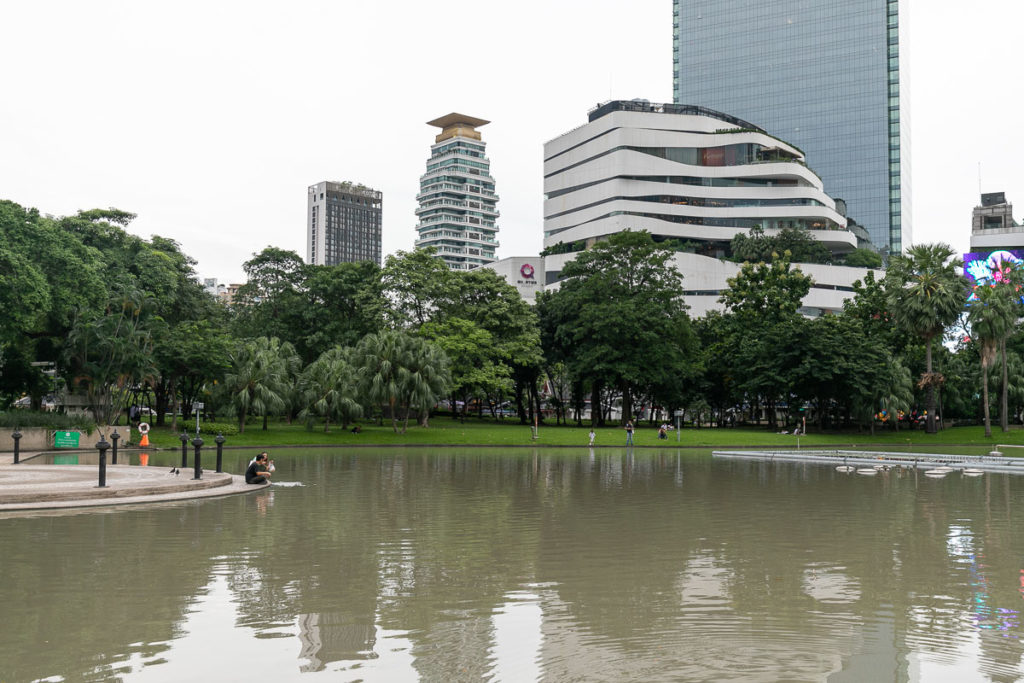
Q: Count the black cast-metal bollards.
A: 6